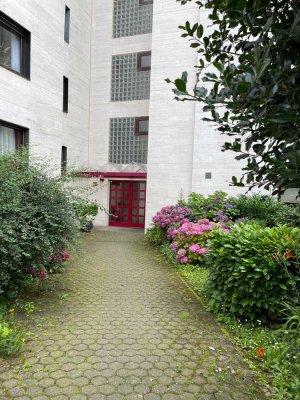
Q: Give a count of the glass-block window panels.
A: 3